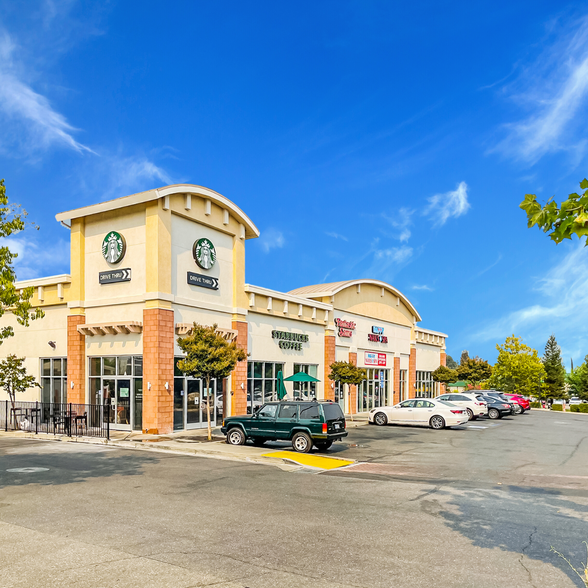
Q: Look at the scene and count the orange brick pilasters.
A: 8